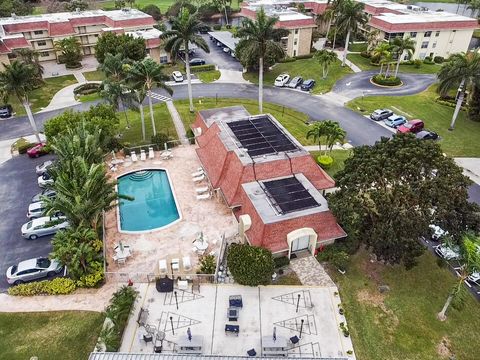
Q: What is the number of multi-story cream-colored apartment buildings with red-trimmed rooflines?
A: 3